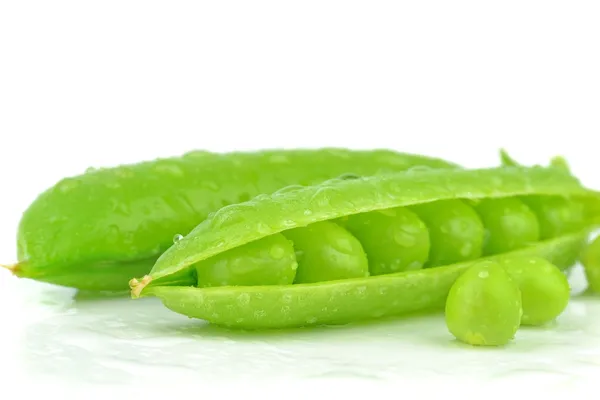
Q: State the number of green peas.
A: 9